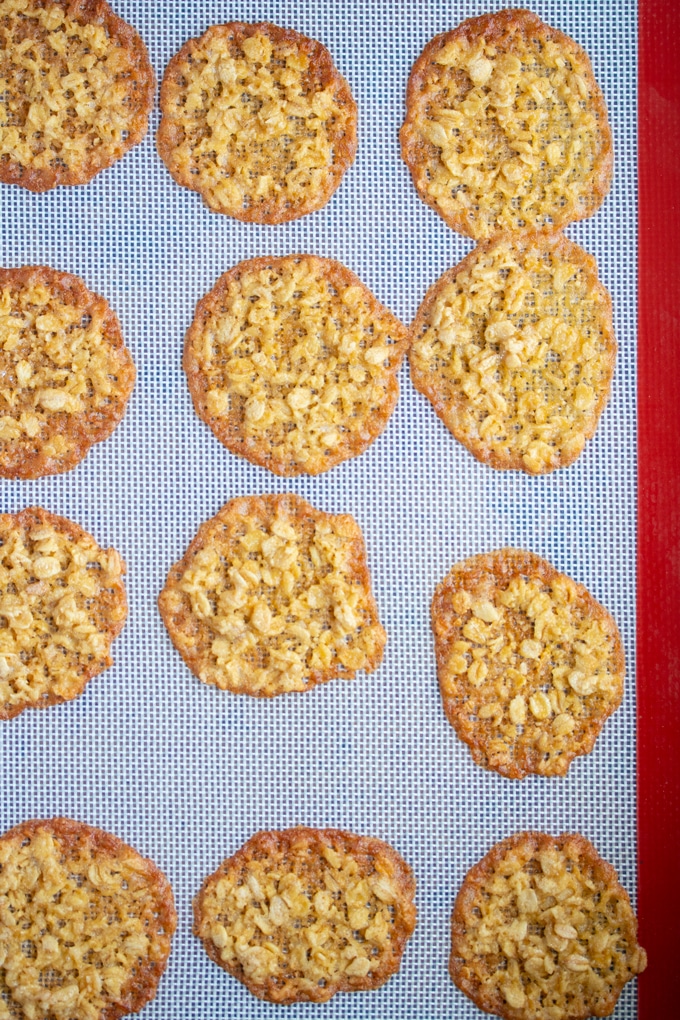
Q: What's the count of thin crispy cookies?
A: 12